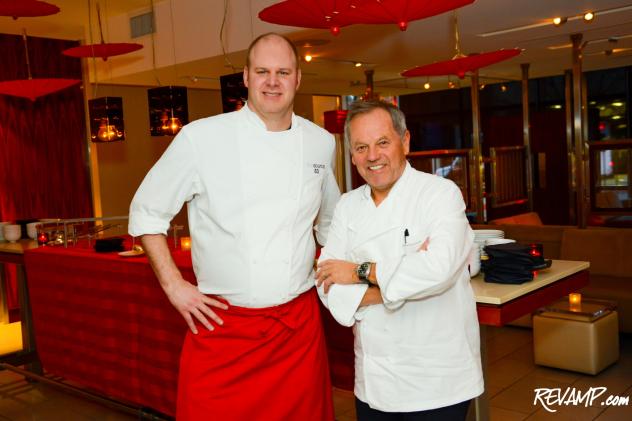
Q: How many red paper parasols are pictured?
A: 6